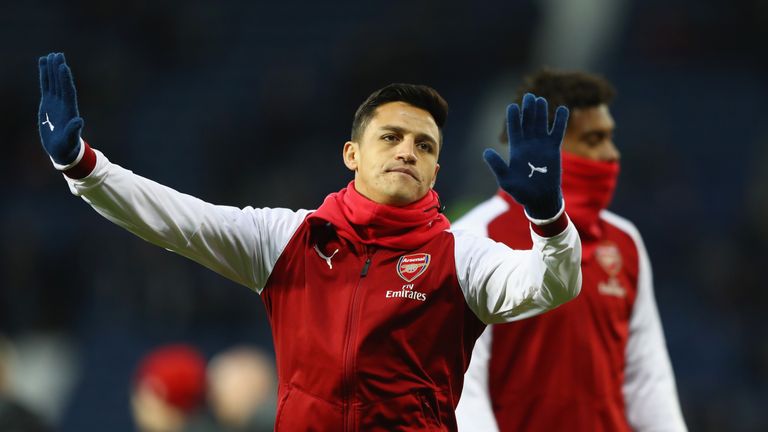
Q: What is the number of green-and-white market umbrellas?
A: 0